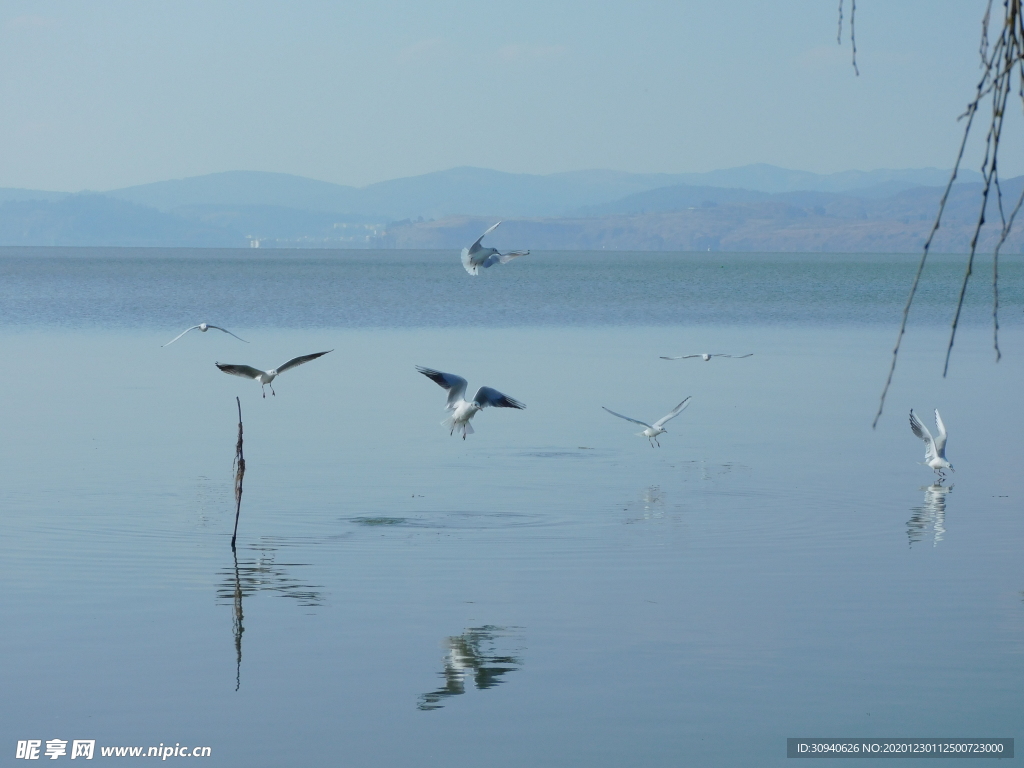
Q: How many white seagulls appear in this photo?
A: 7